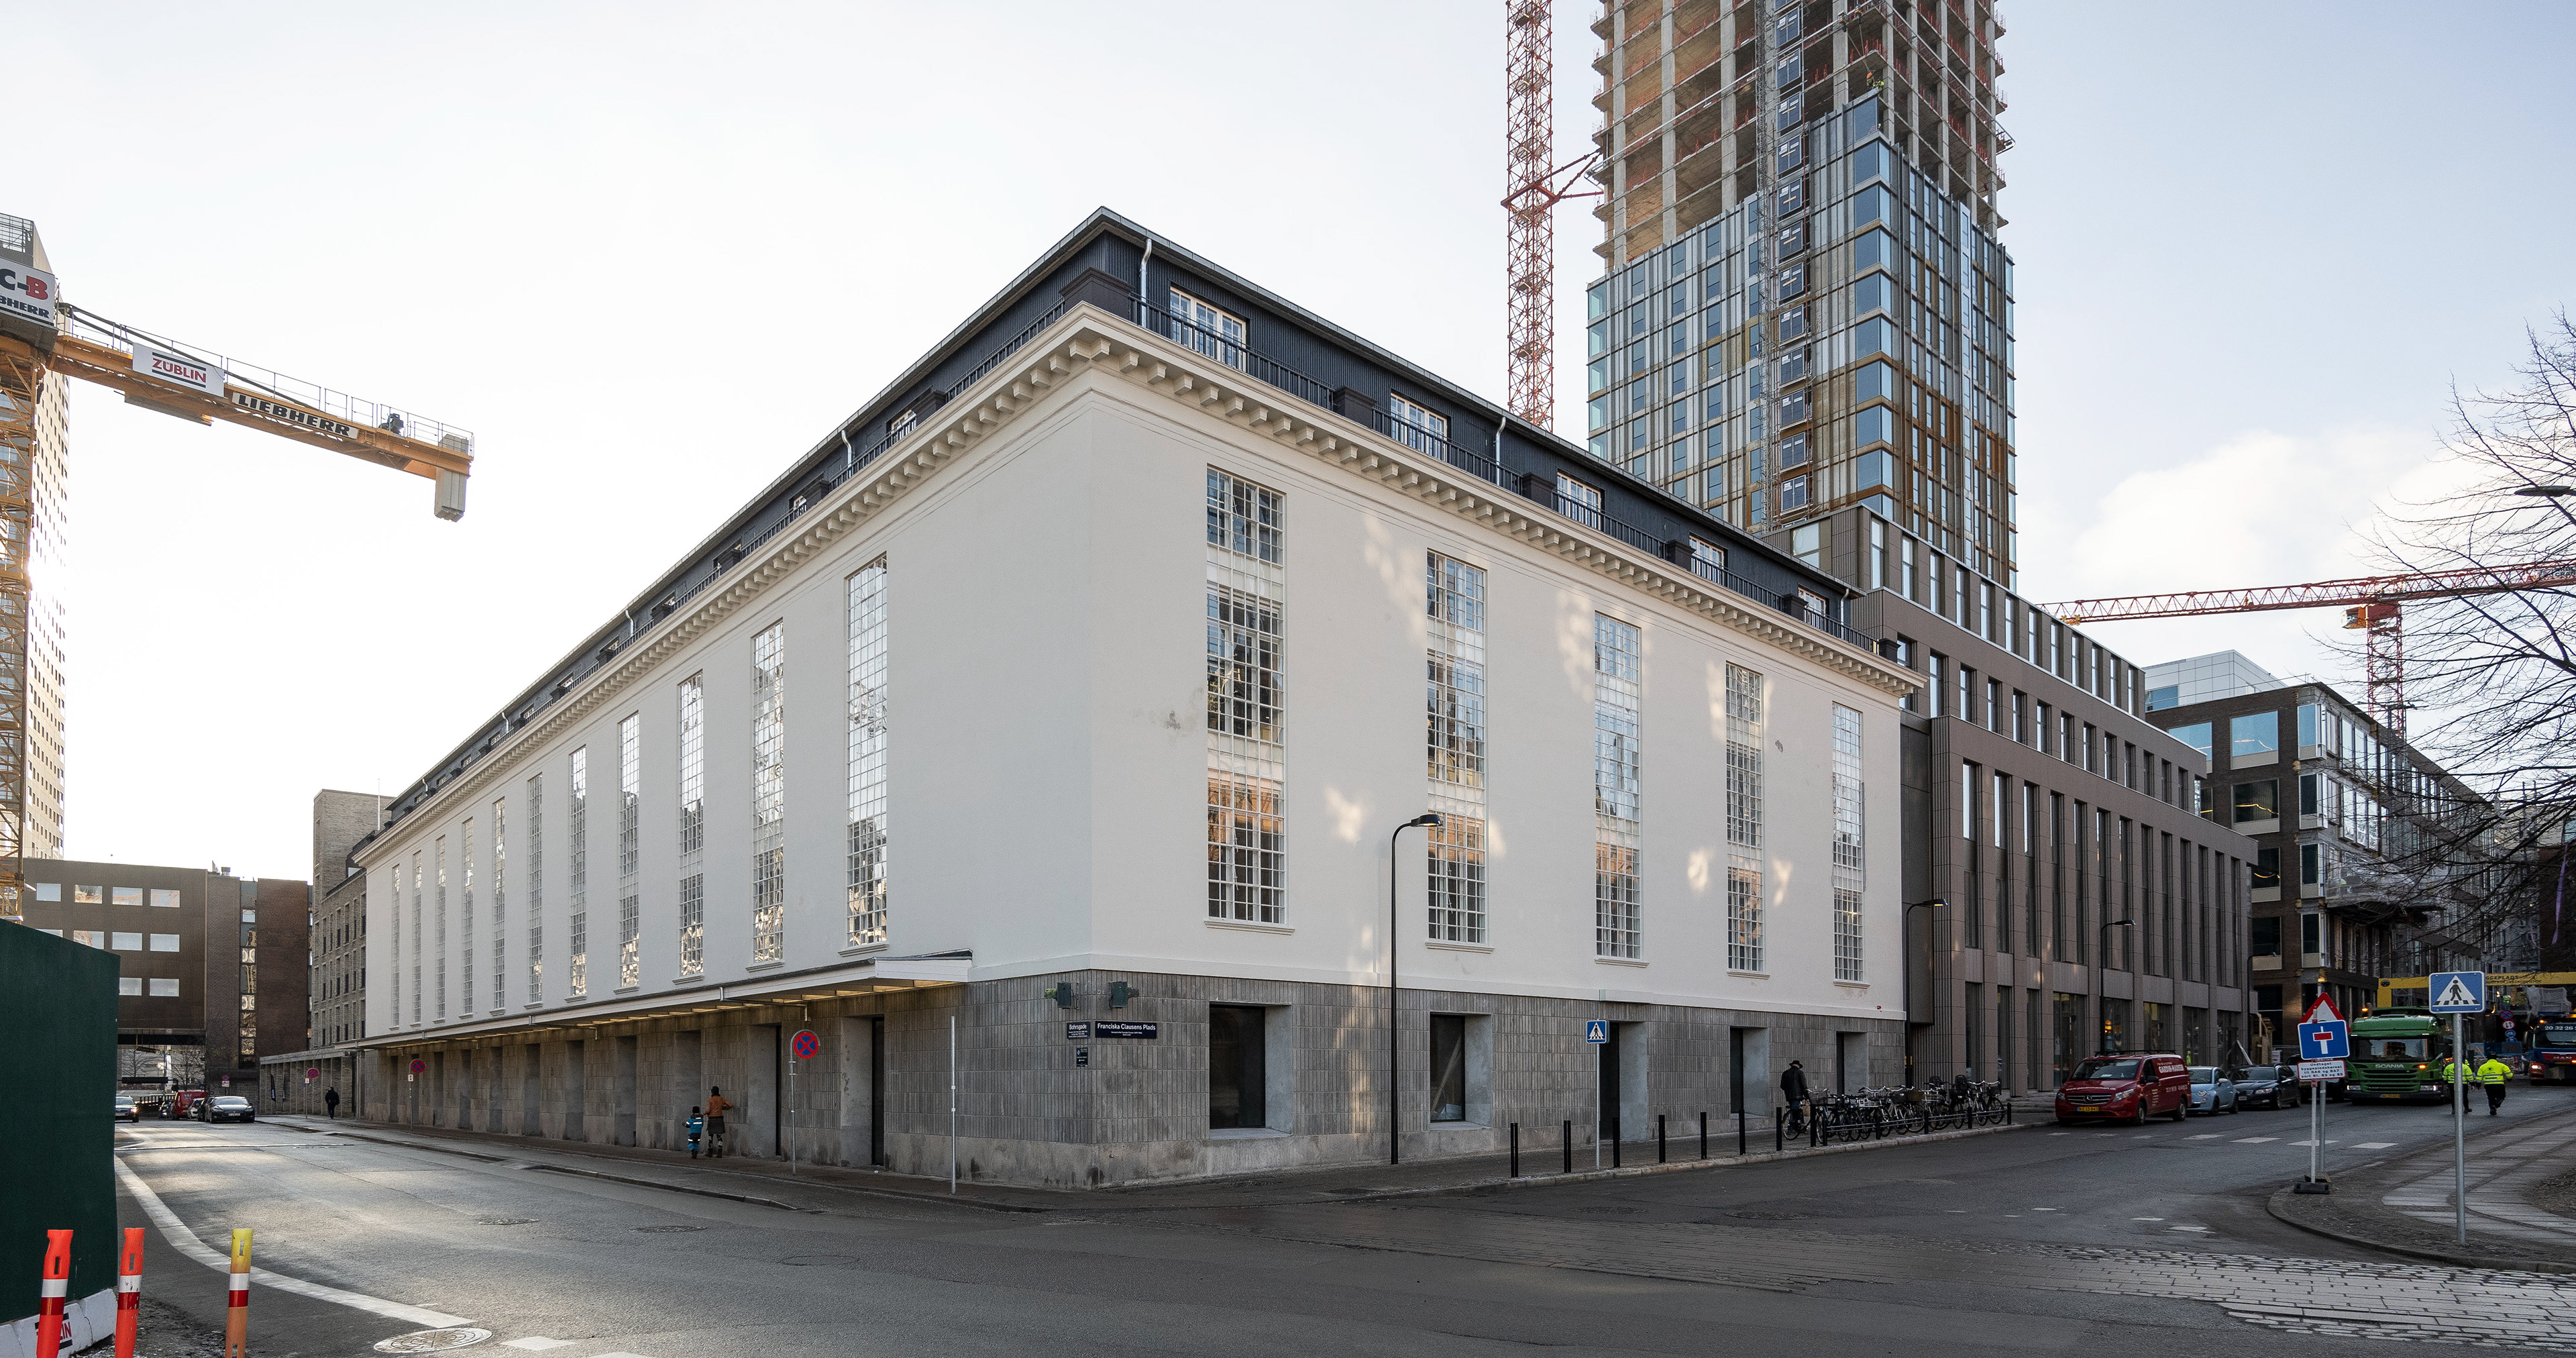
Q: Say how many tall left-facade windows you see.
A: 11